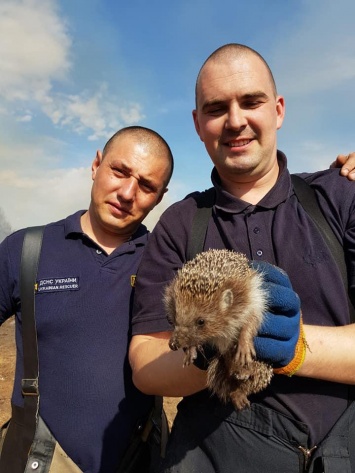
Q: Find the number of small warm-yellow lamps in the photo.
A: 0